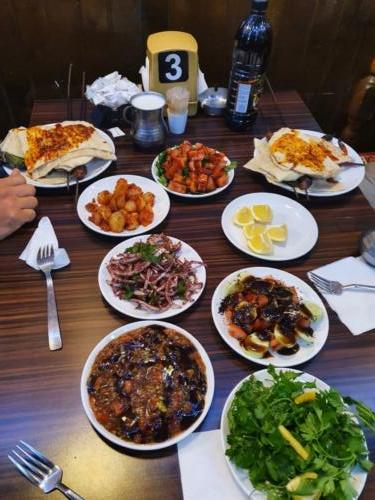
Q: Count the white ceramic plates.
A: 9